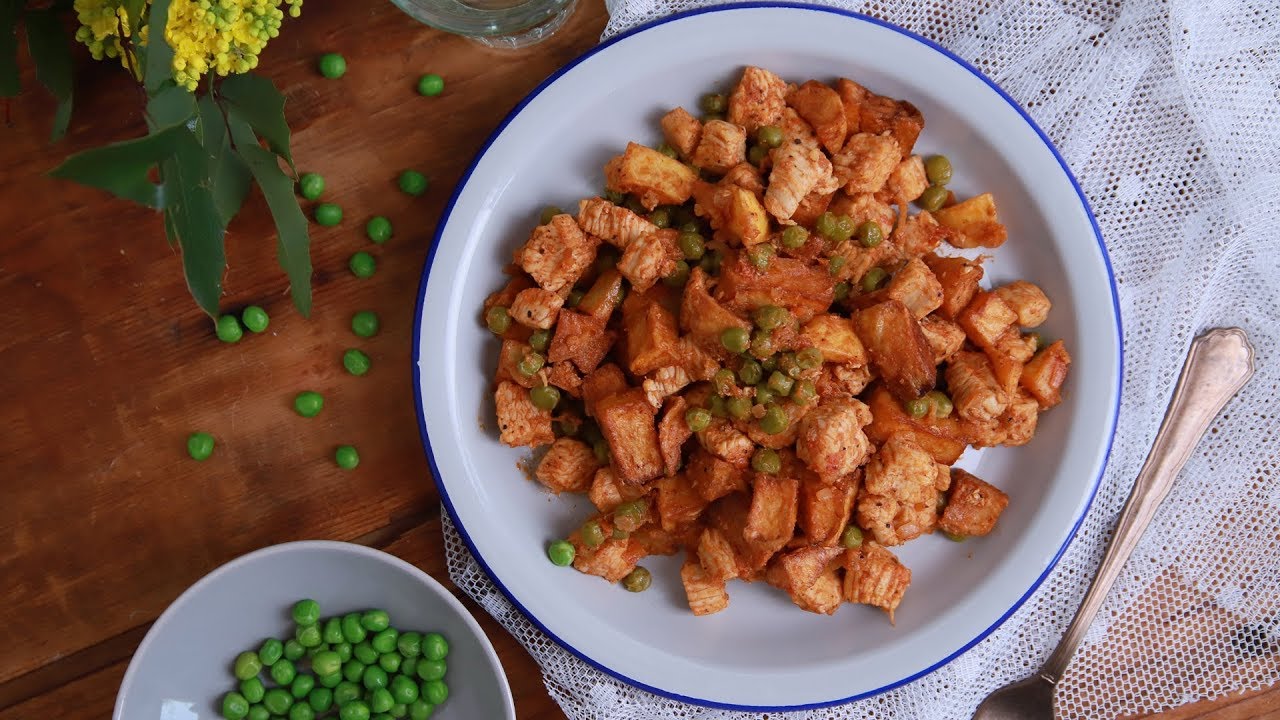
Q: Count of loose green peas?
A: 14